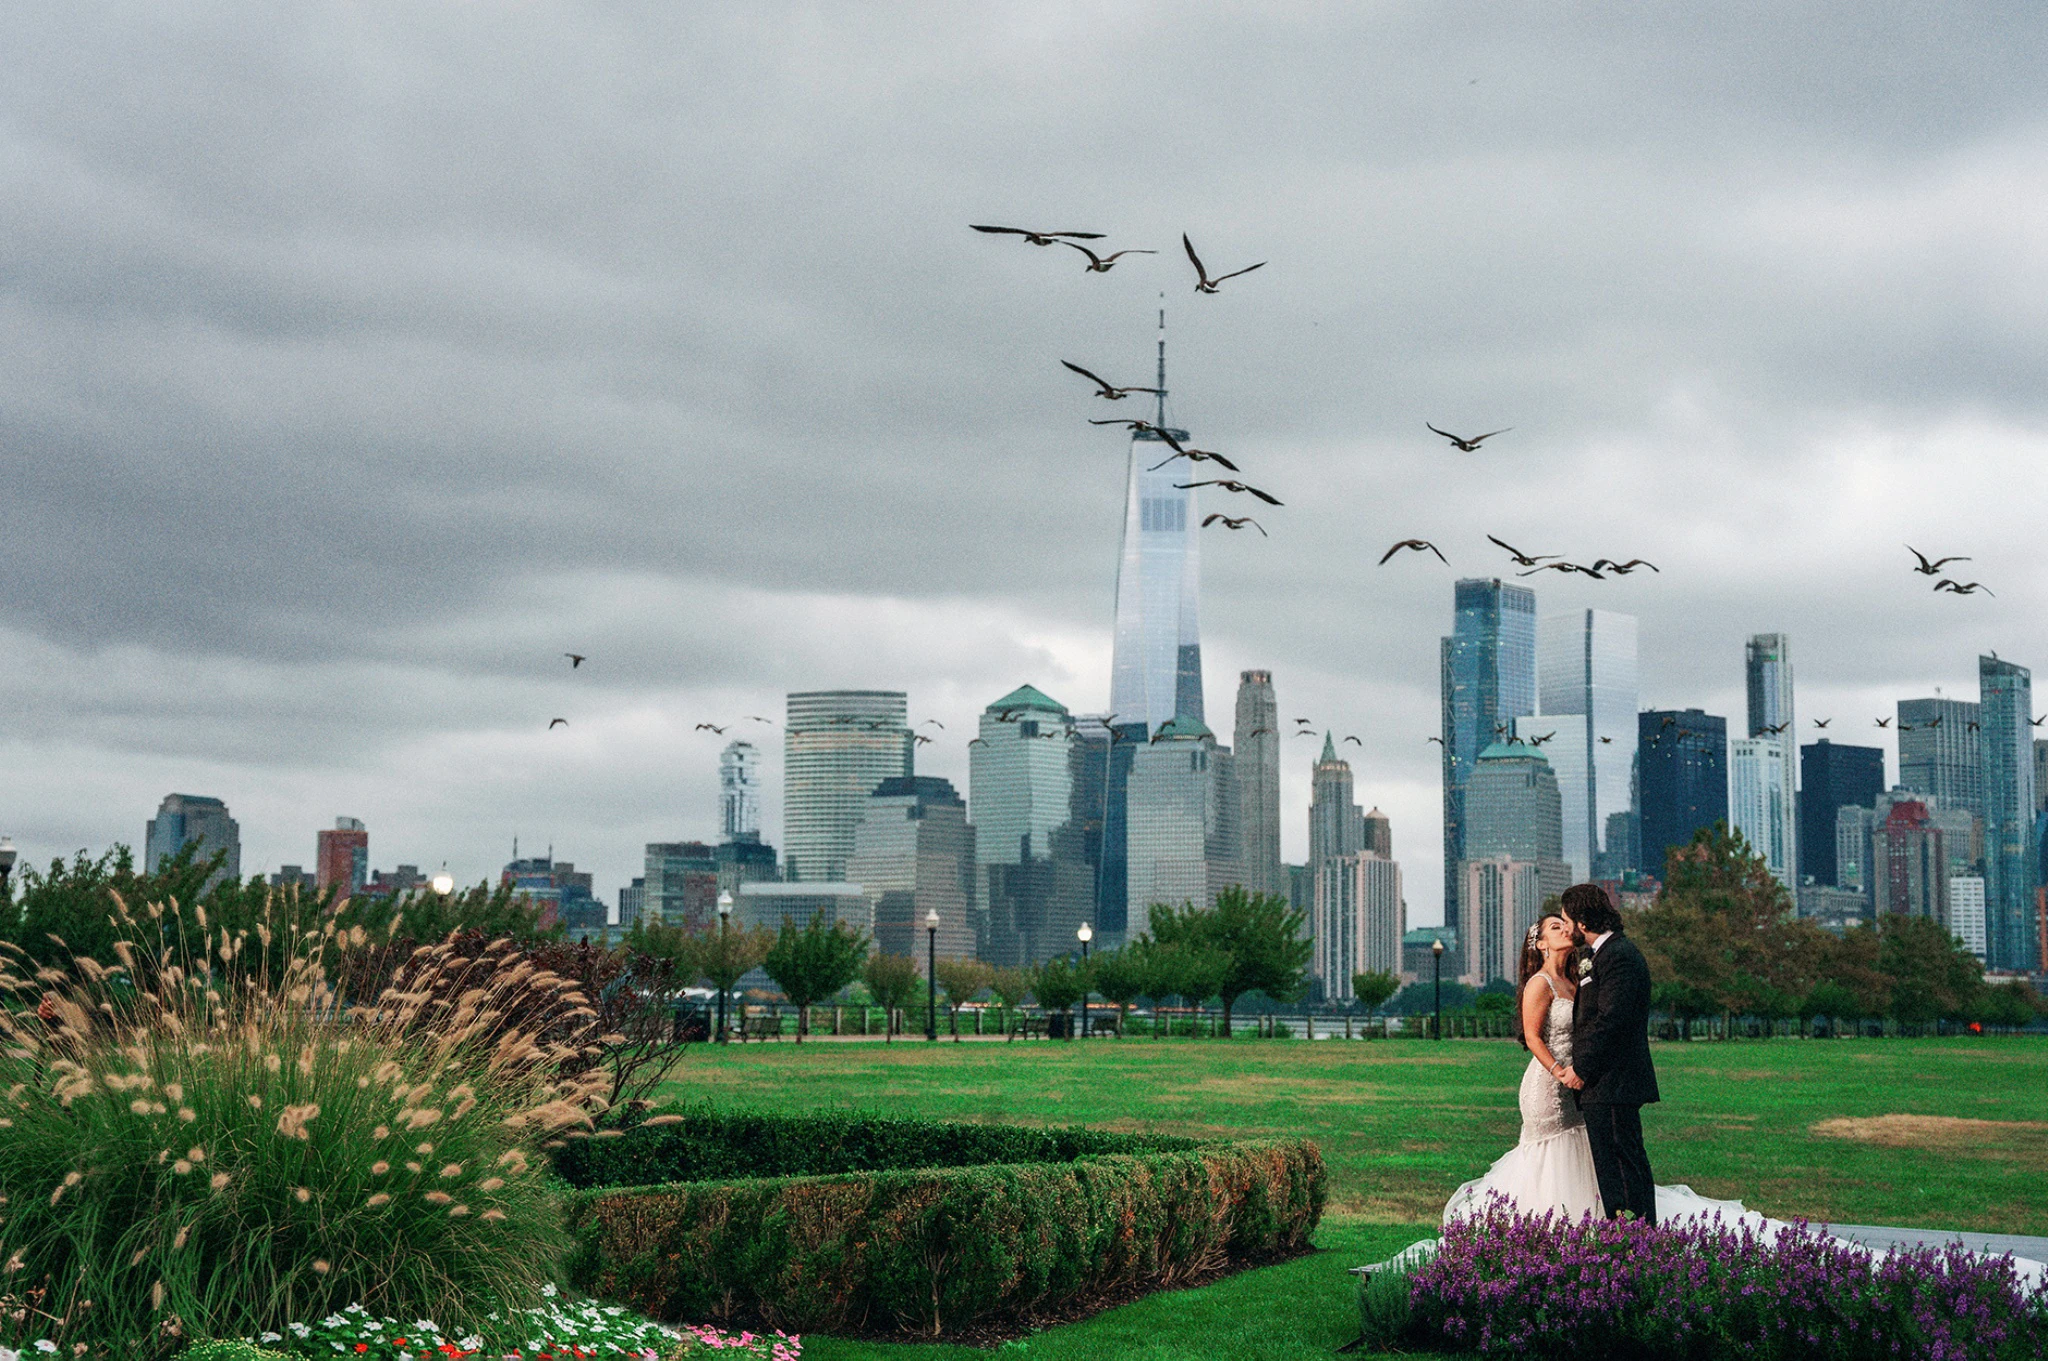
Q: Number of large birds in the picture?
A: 15